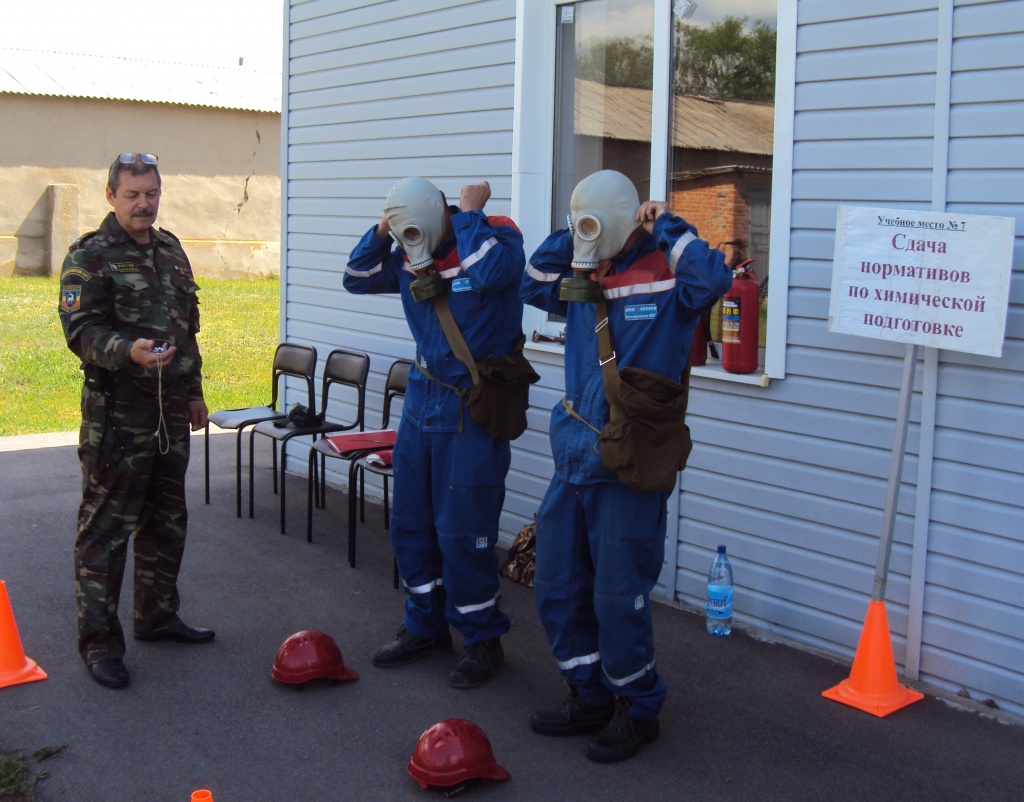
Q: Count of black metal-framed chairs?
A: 4